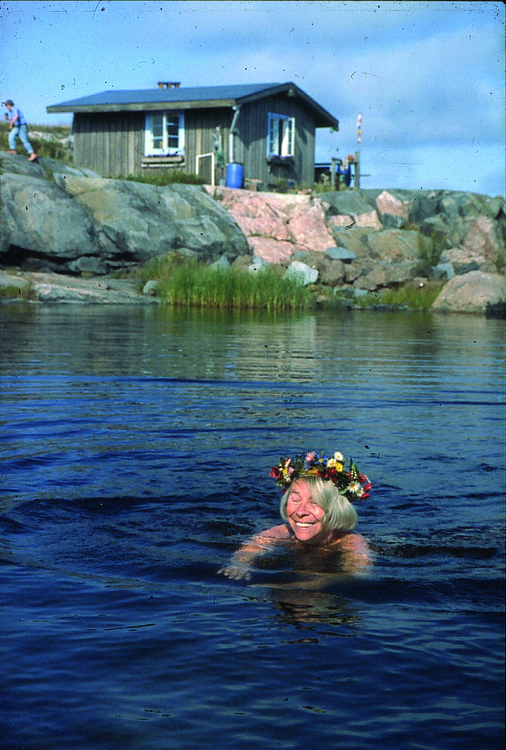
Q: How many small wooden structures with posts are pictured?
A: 1